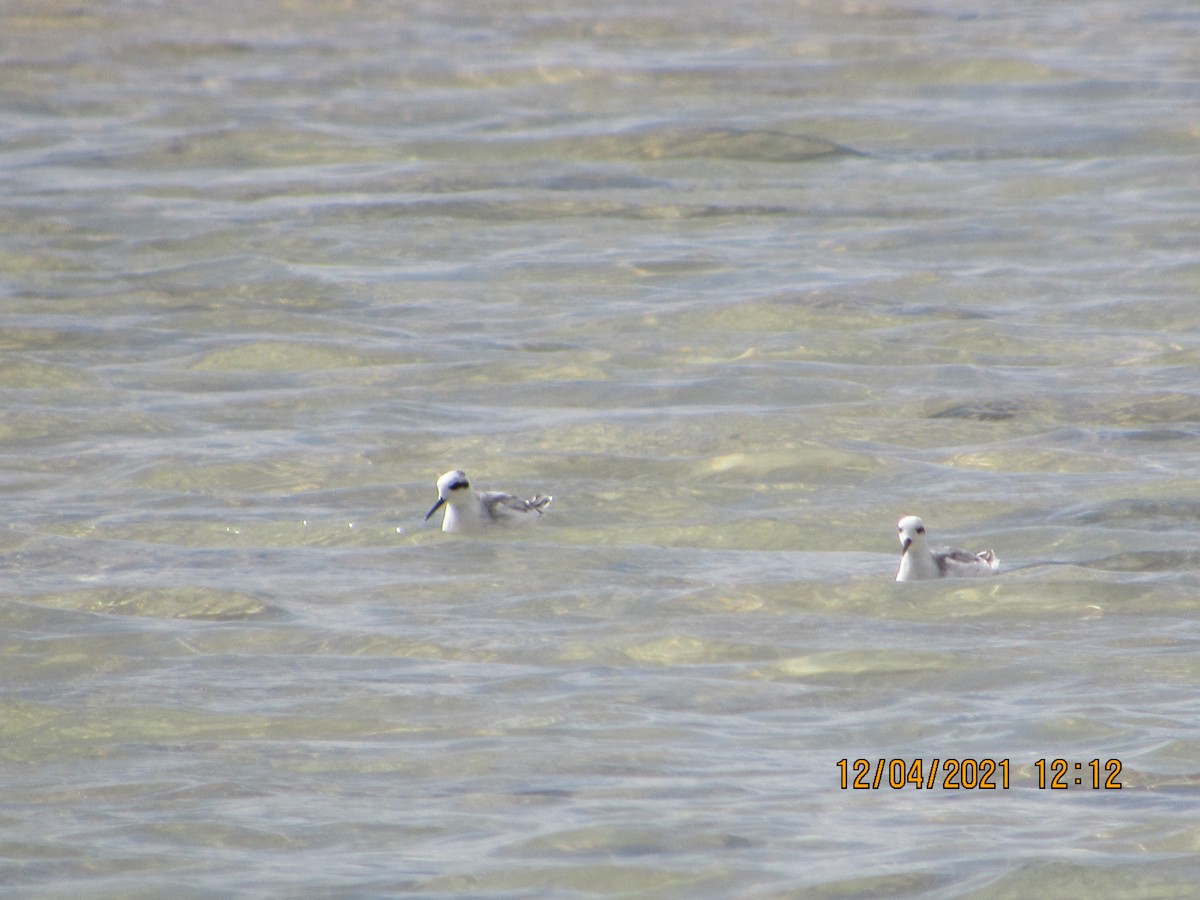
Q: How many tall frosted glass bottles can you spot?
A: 0